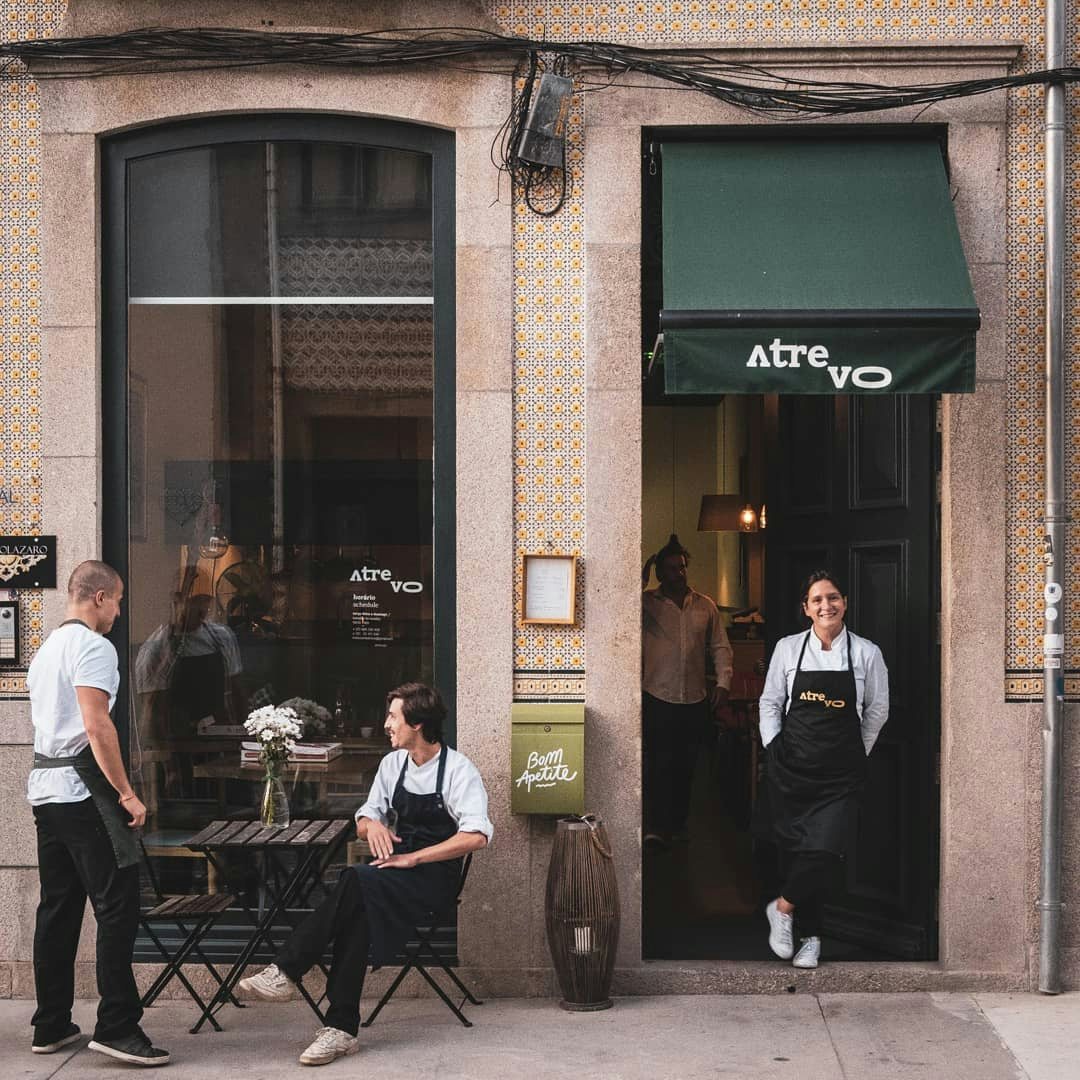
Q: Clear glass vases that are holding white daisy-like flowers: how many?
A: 1